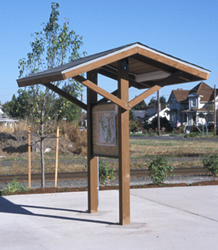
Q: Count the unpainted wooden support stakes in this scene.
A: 2